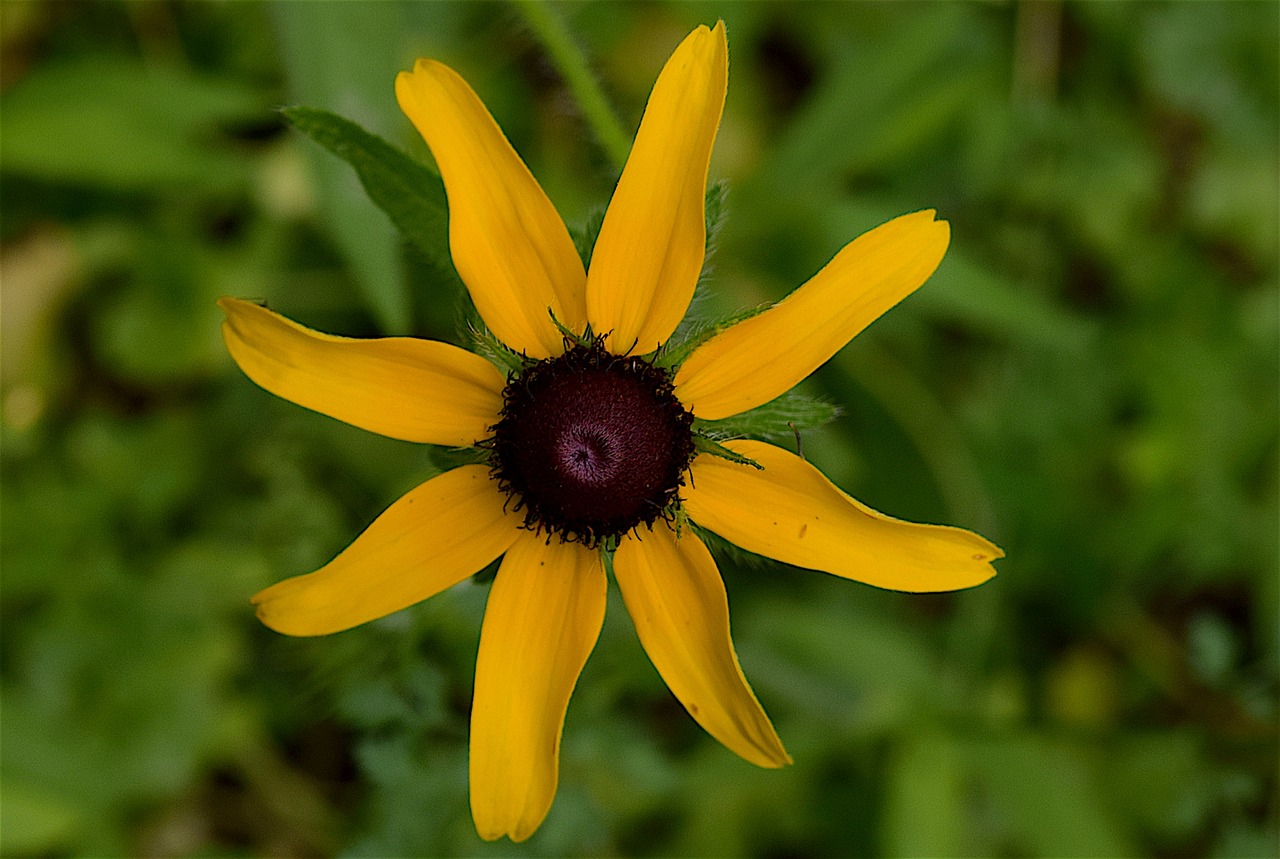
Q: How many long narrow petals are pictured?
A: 8